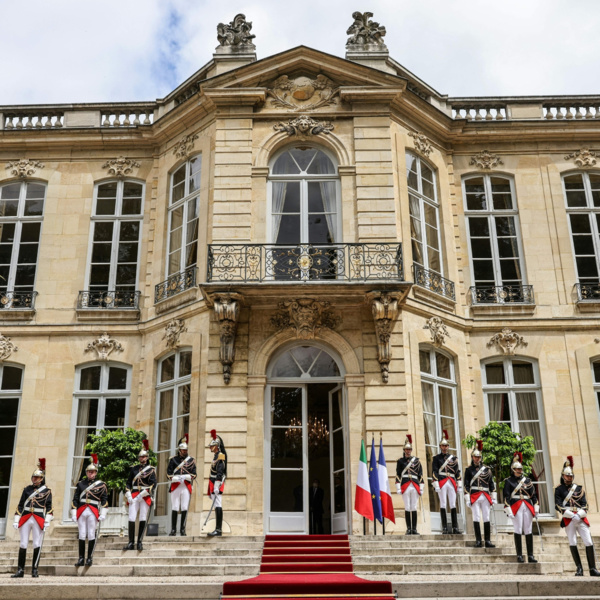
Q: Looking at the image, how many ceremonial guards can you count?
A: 10